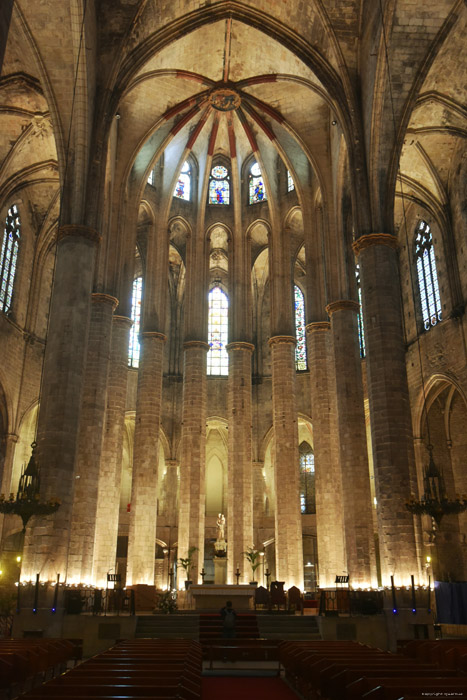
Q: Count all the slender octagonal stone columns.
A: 10